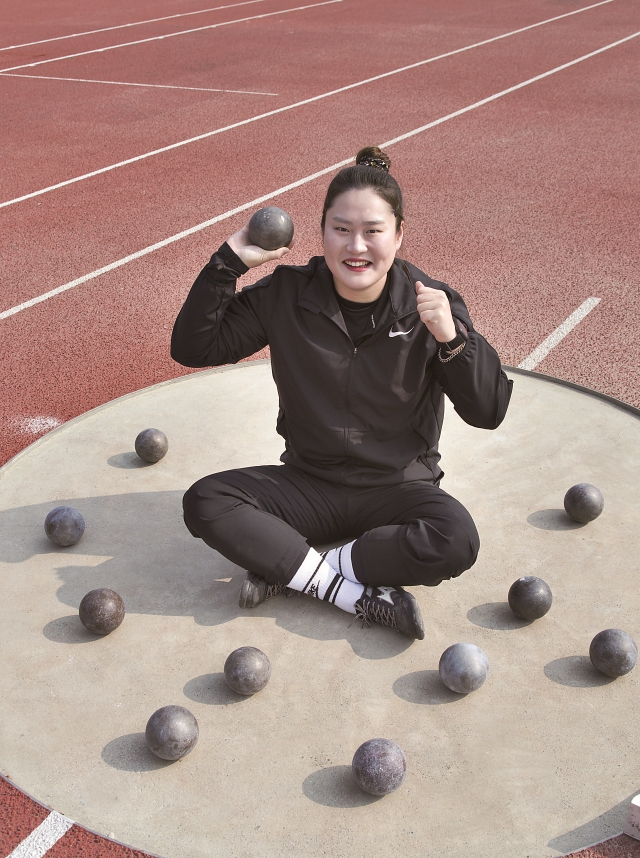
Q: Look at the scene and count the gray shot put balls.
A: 11